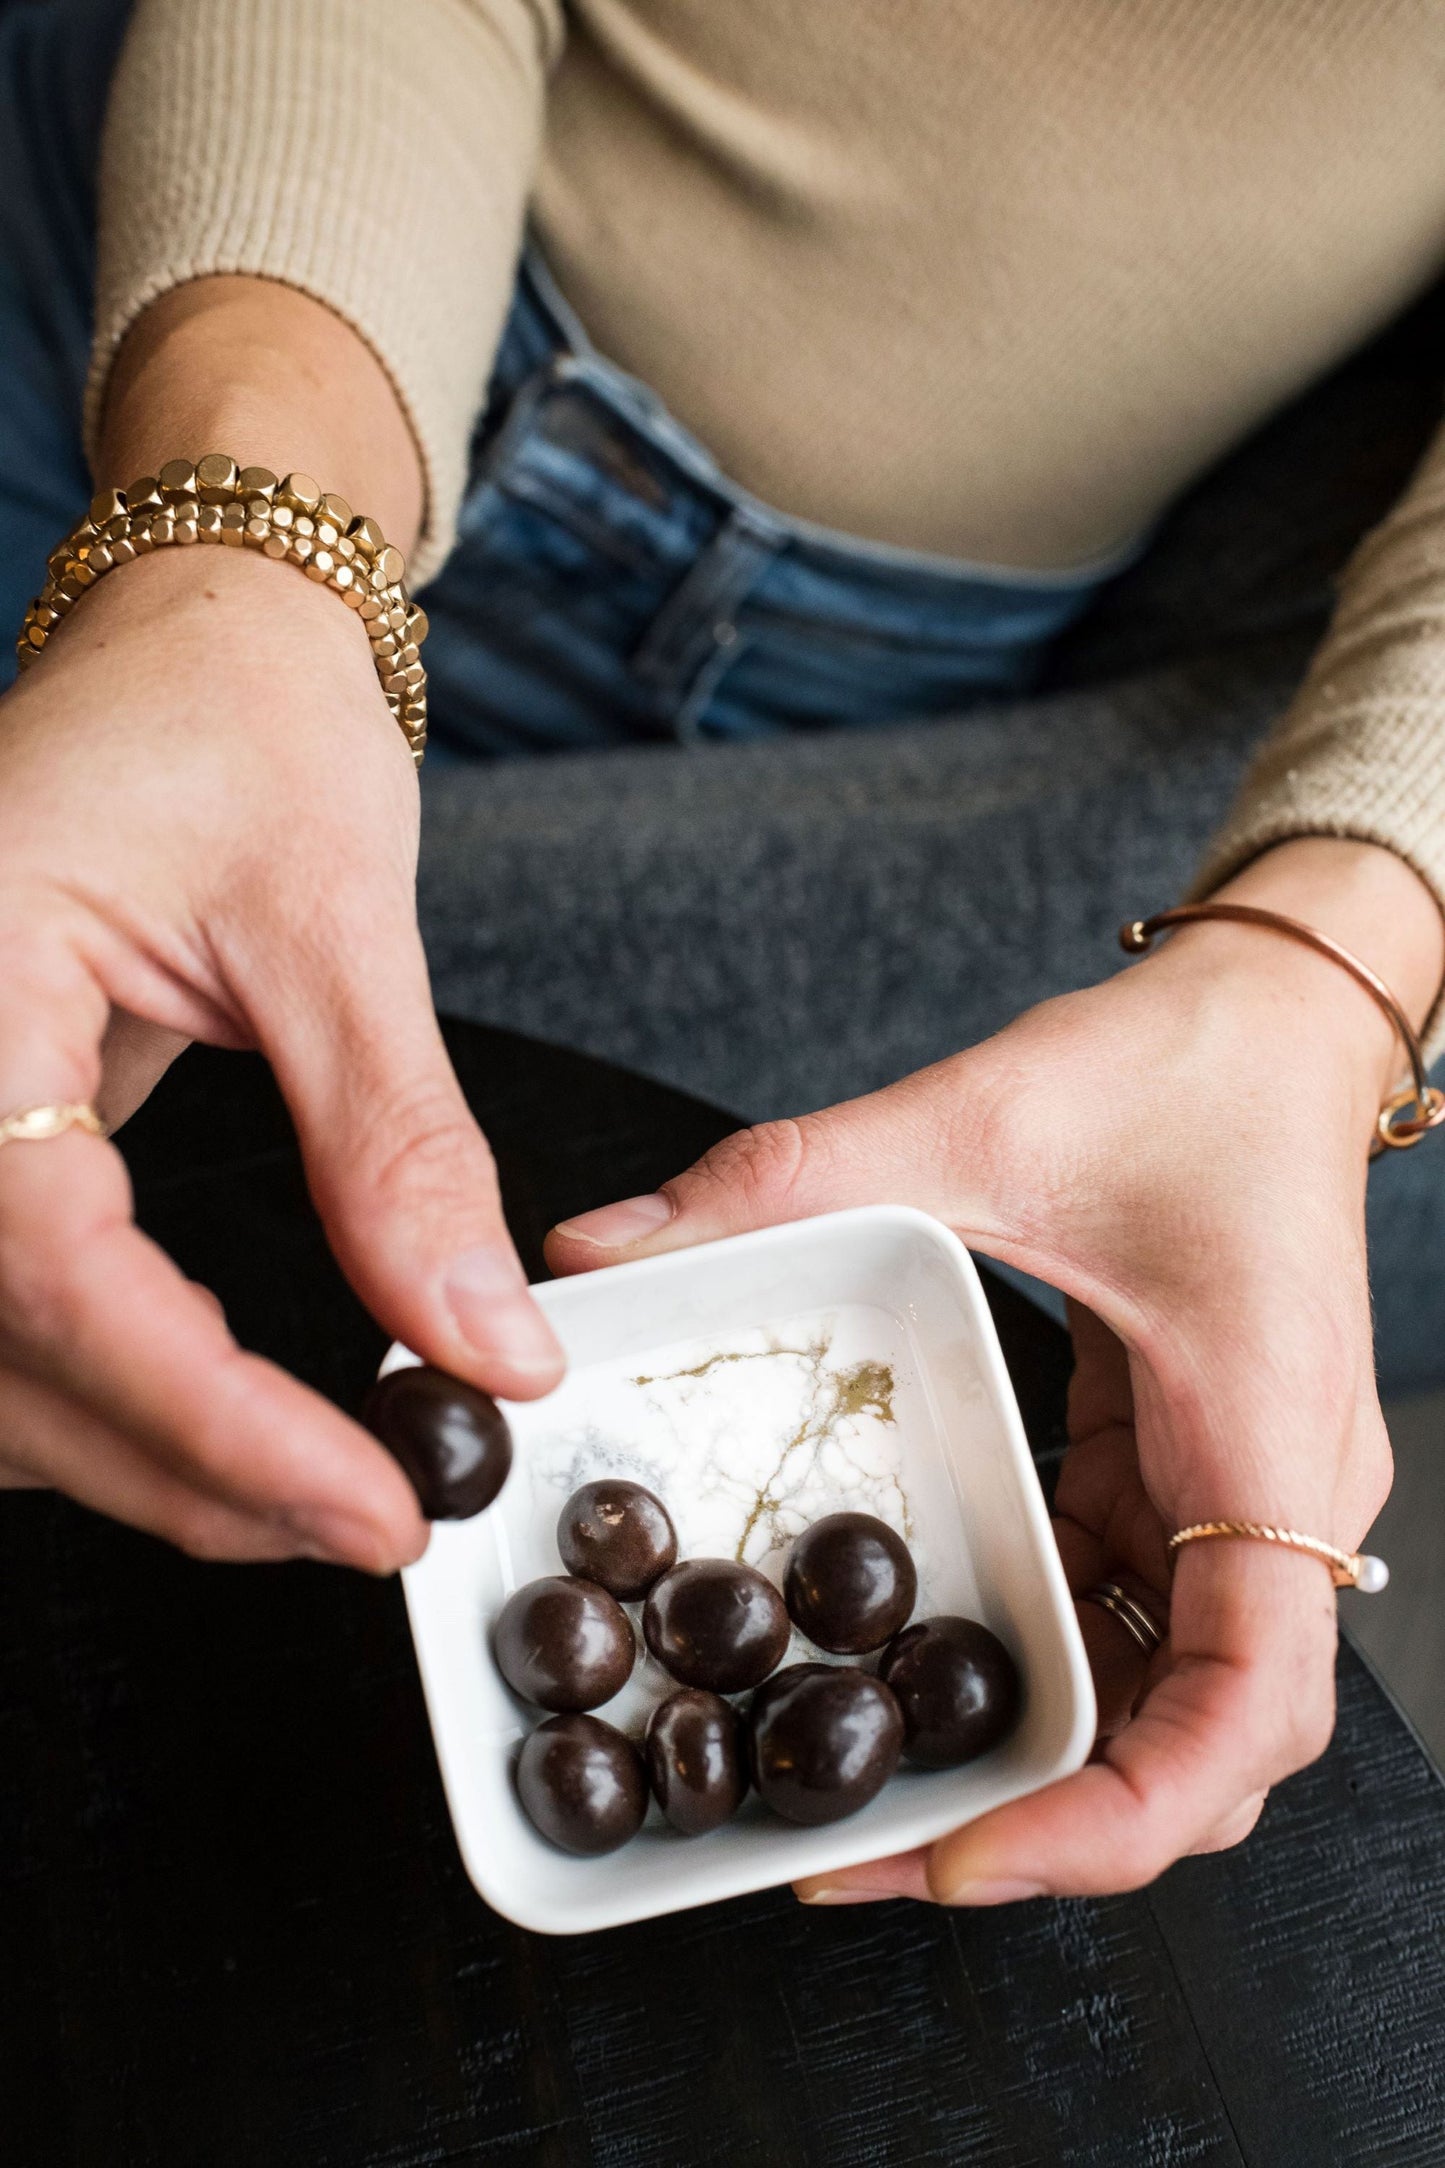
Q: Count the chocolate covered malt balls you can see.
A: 9